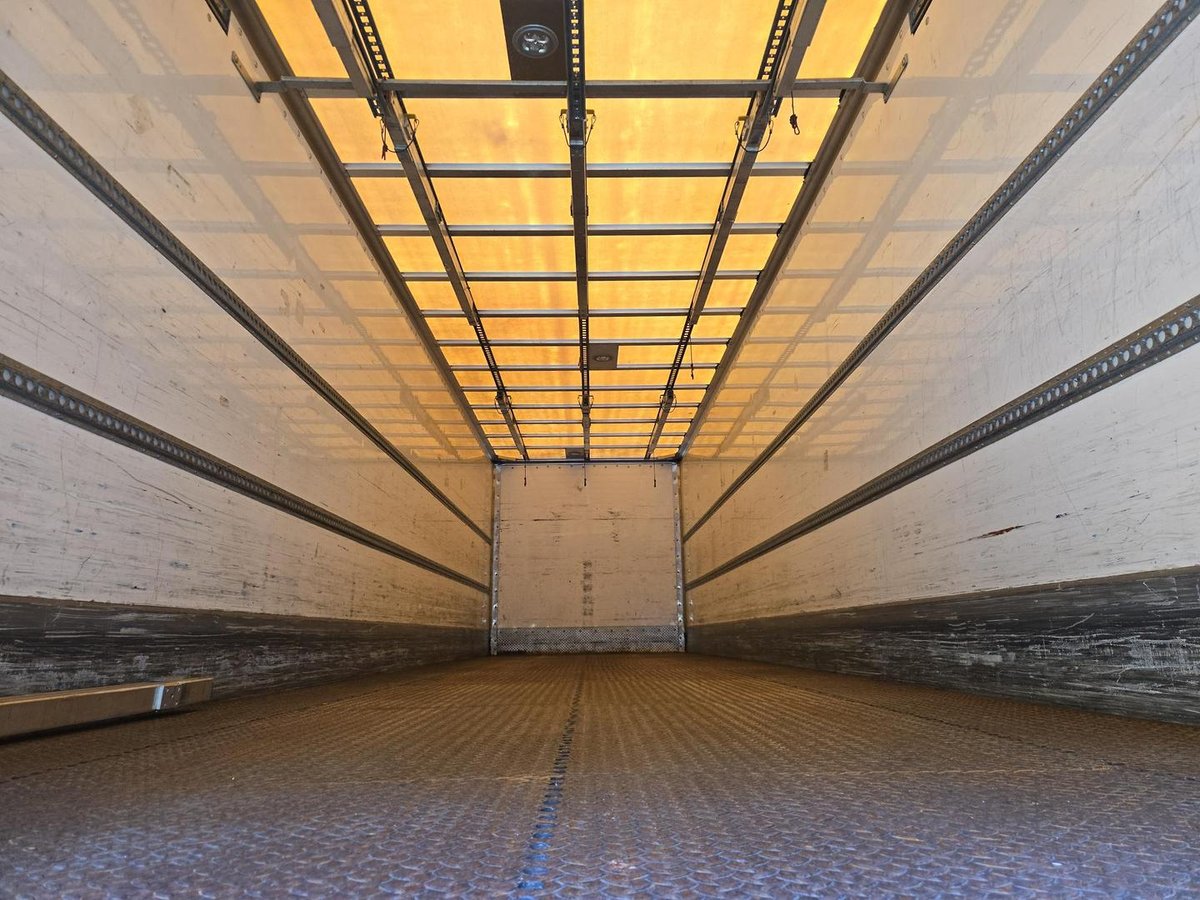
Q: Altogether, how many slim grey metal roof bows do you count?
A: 12